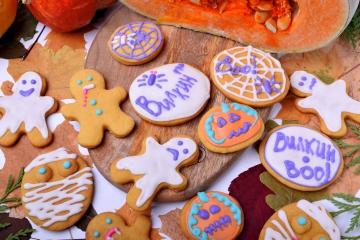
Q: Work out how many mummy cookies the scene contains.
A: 2